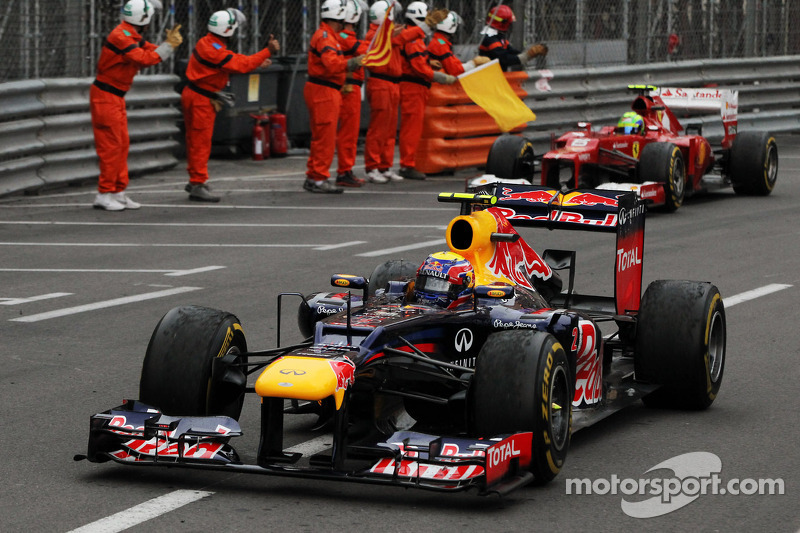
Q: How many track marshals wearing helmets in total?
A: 8